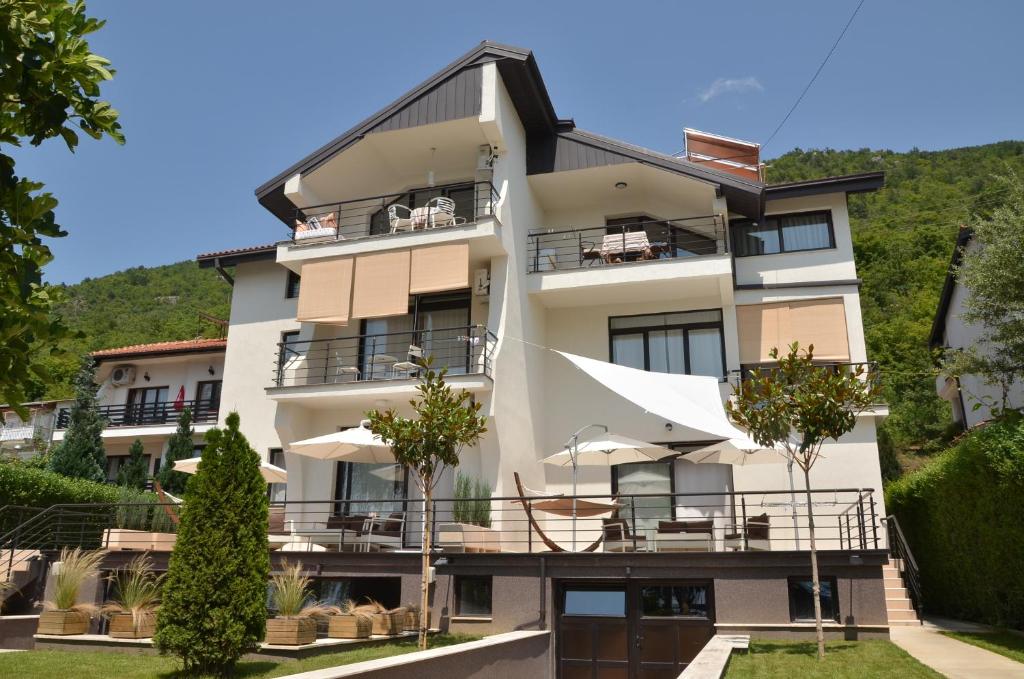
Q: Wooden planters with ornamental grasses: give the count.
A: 6